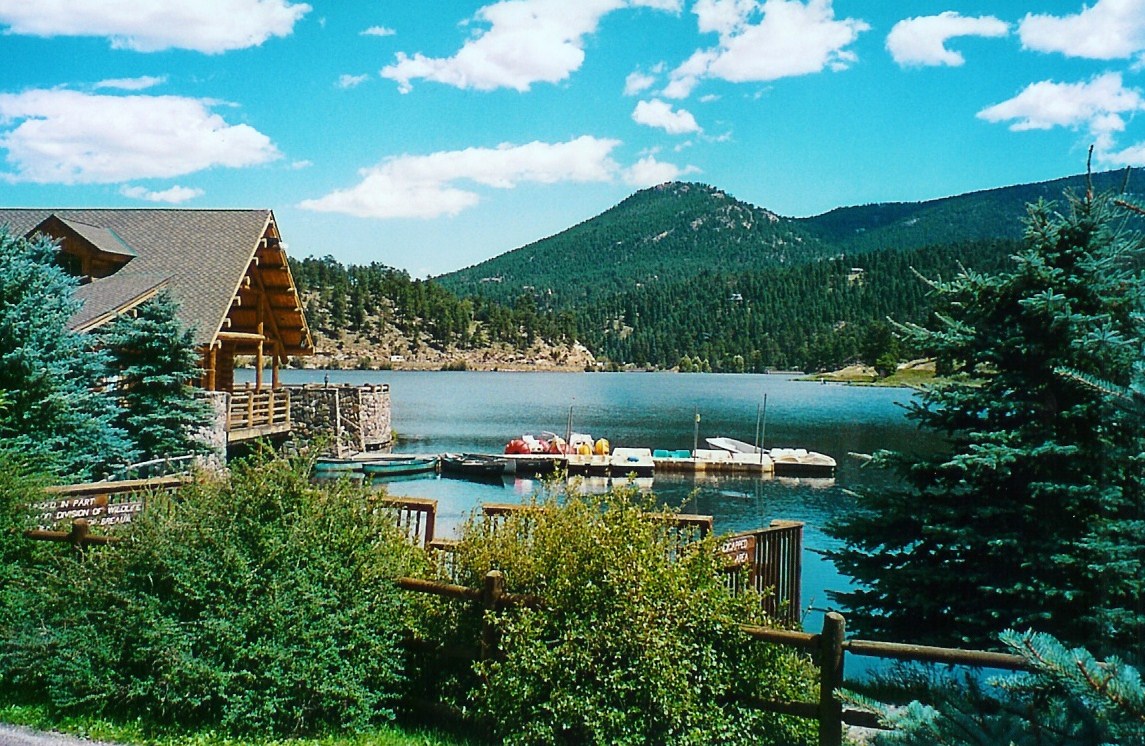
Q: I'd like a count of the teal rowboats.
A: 2